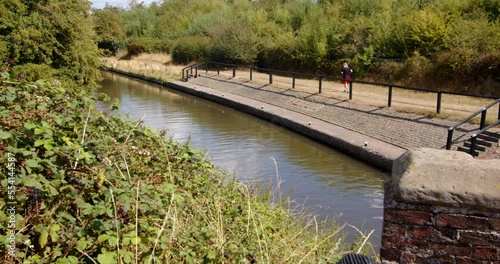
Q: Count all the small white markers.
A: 5